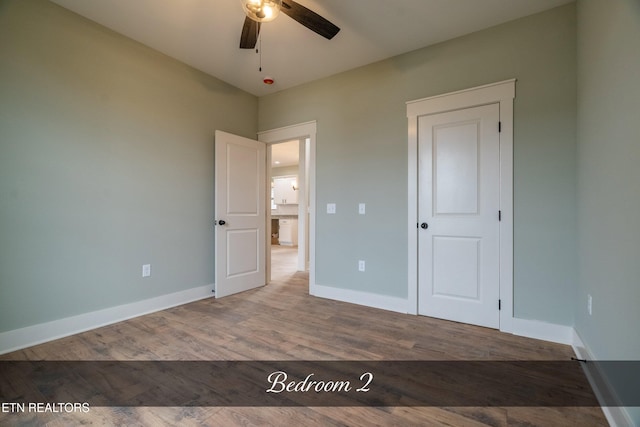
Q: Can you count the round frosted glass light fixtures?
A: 1